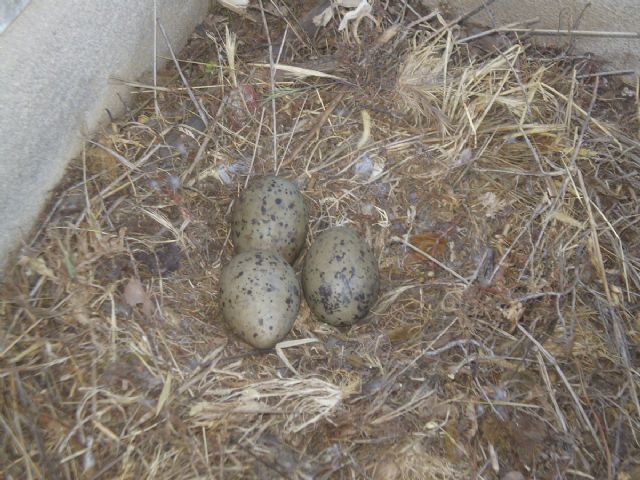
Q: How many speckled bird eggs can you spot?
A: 3